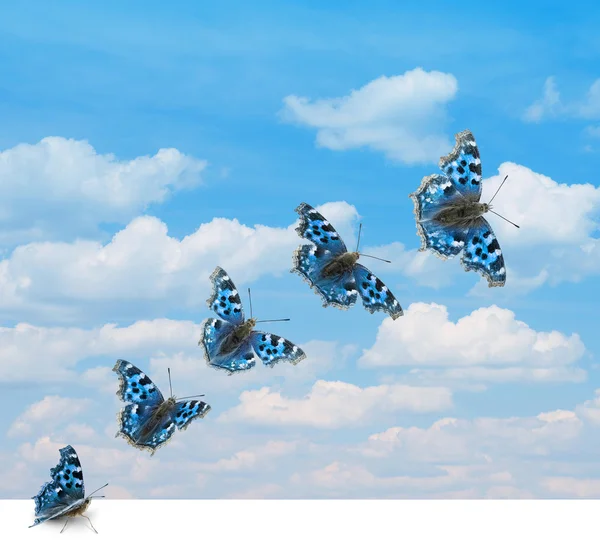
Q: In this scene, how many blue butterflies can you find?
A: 5